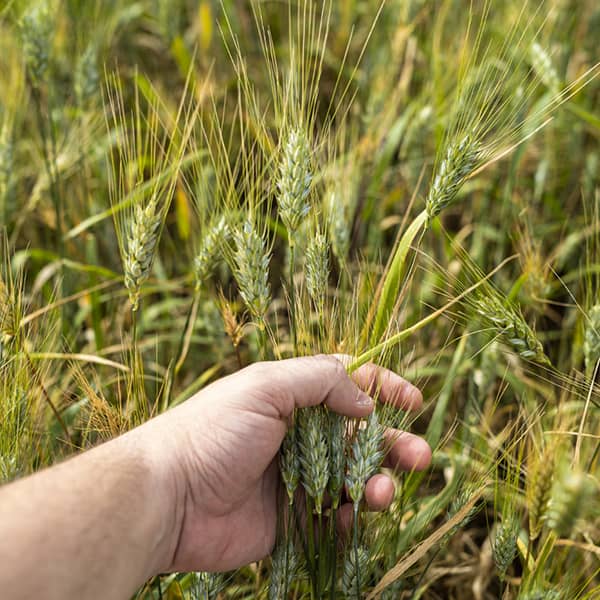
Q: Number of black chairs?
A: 0